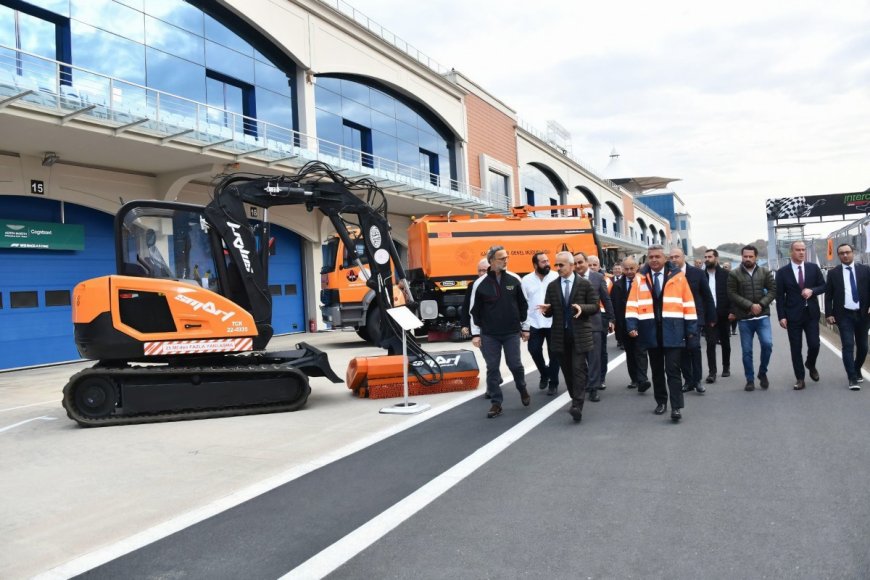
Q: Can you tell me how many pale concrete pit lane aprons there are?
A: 1